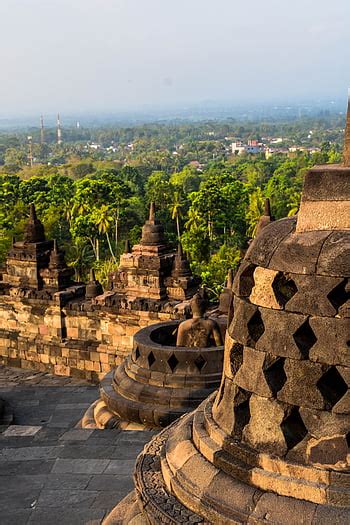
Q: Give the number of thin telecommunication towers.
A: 3